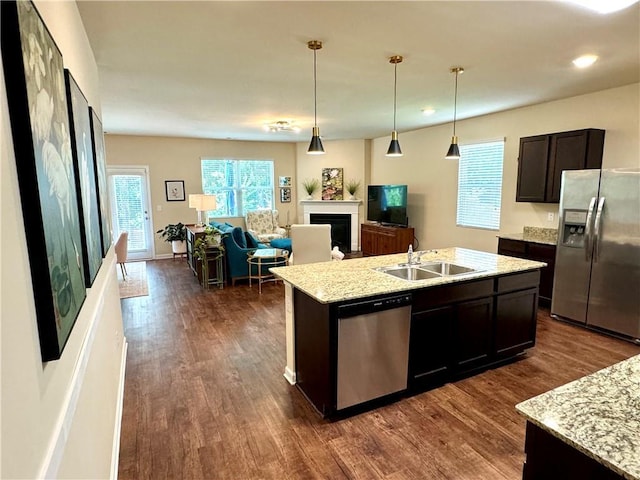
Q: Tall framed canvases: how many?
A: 3